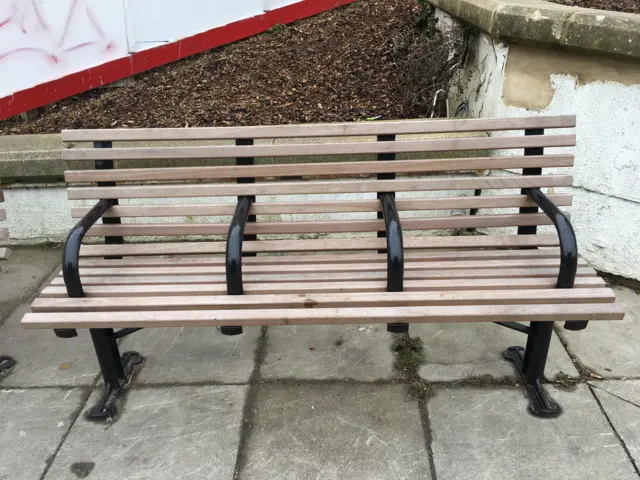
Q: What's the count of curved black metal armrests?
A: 4